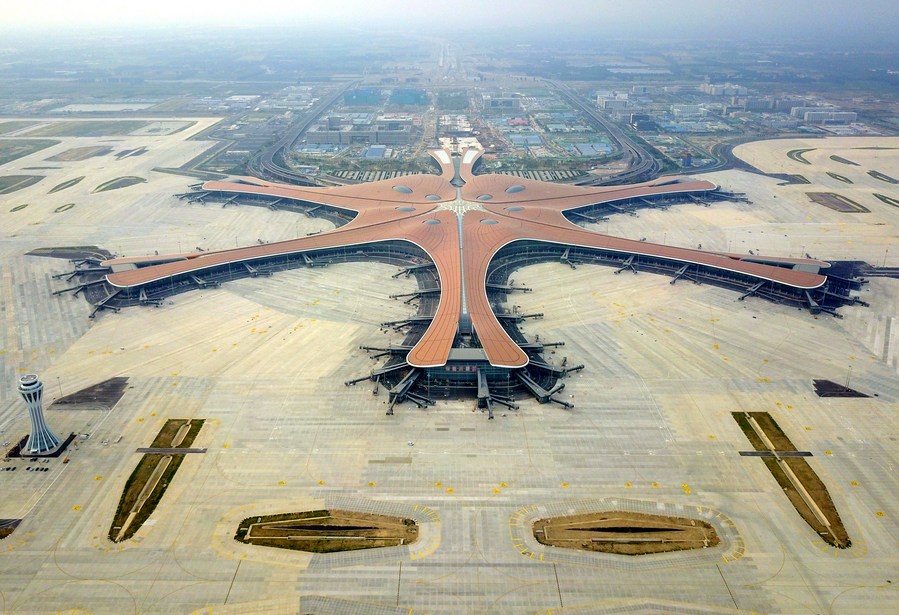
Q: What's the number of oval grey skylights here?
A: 8